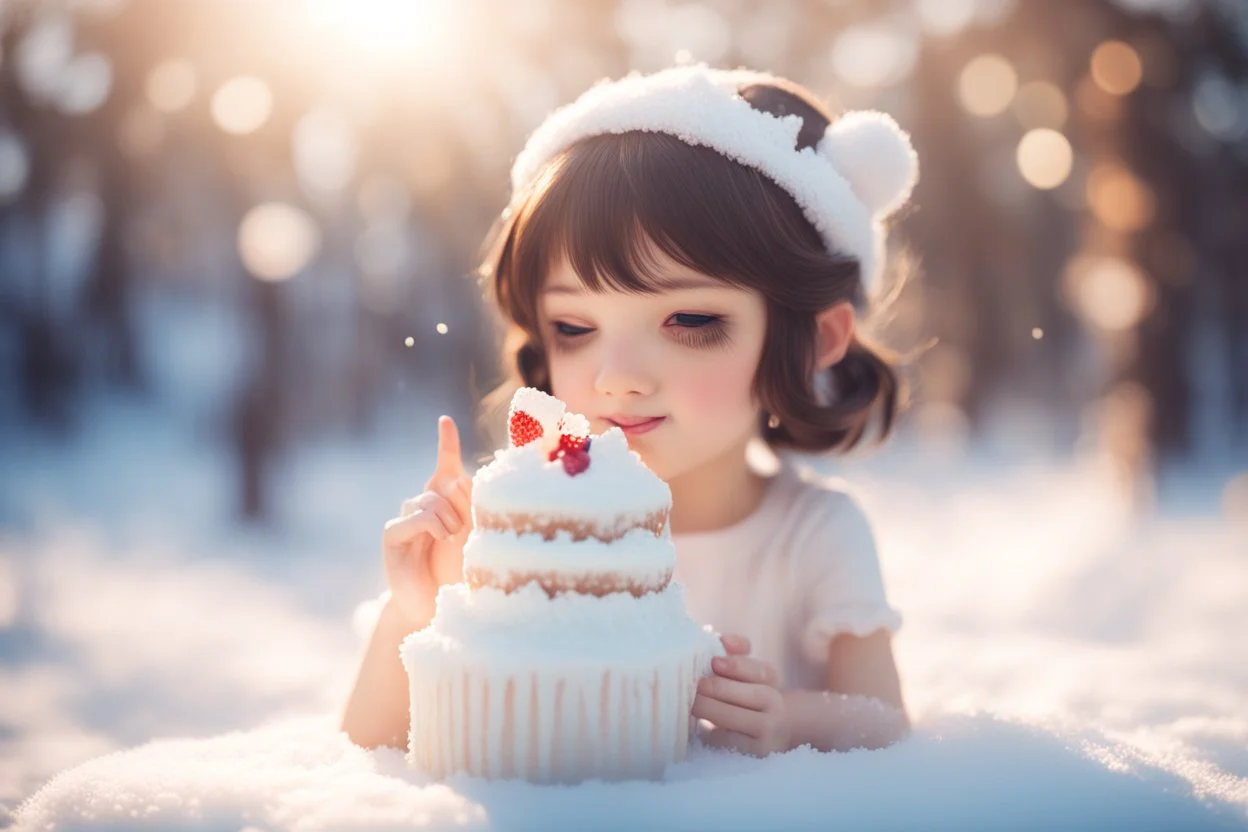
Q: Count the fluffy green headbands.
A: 0